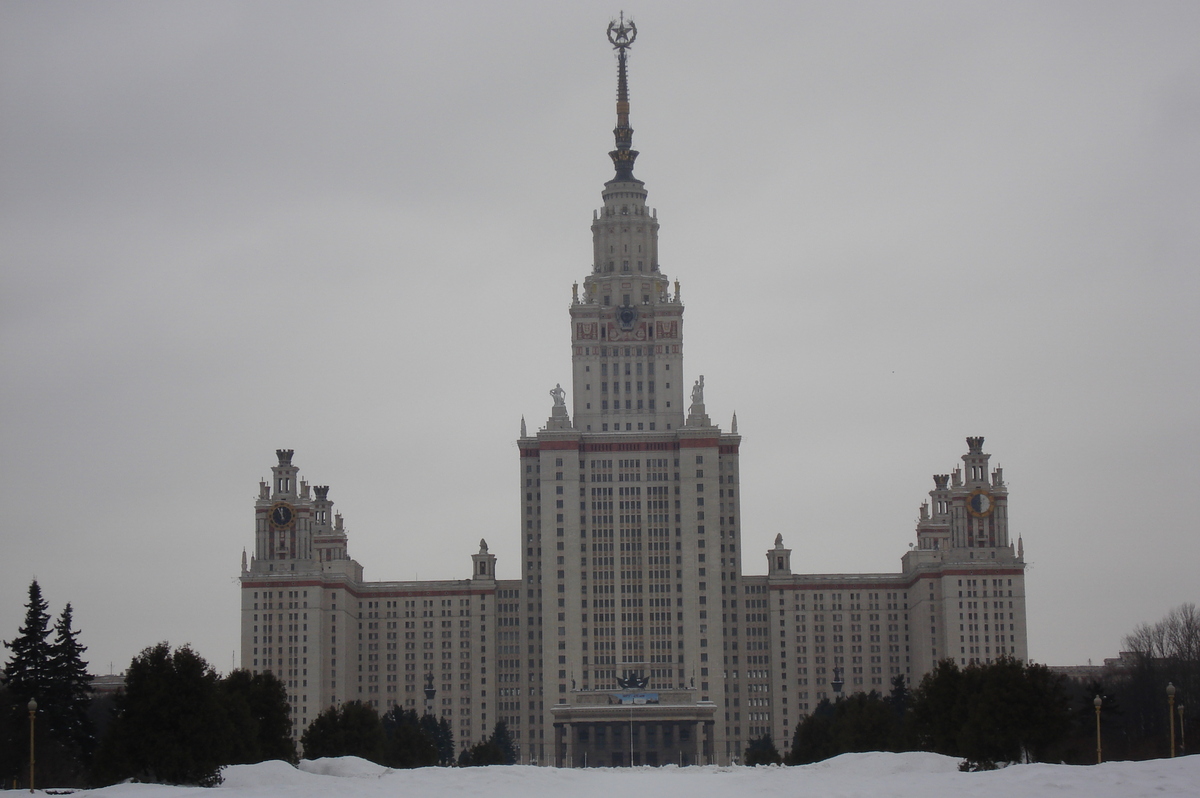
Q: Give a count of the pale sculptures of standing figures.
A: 2